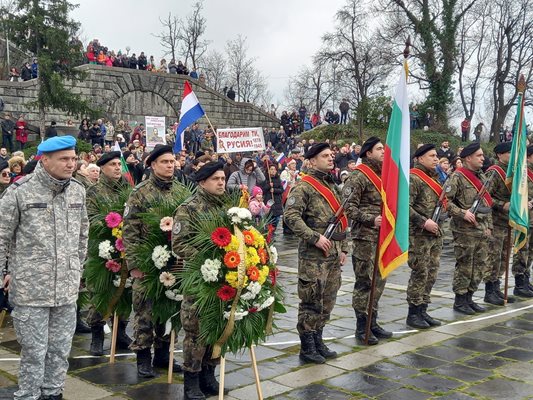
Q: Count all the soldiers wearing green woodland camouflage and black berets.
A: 9